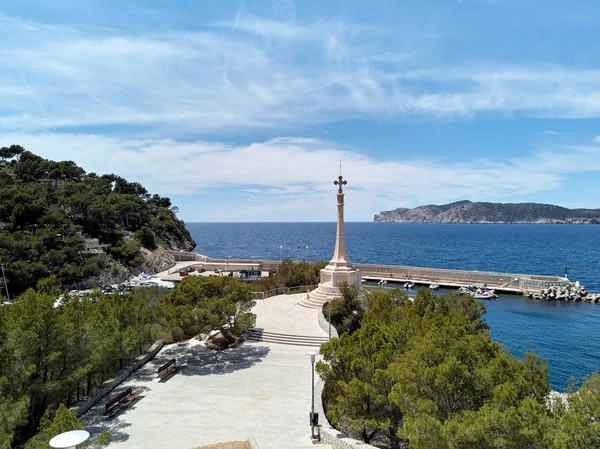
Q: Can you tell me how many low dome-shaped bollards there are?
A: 0